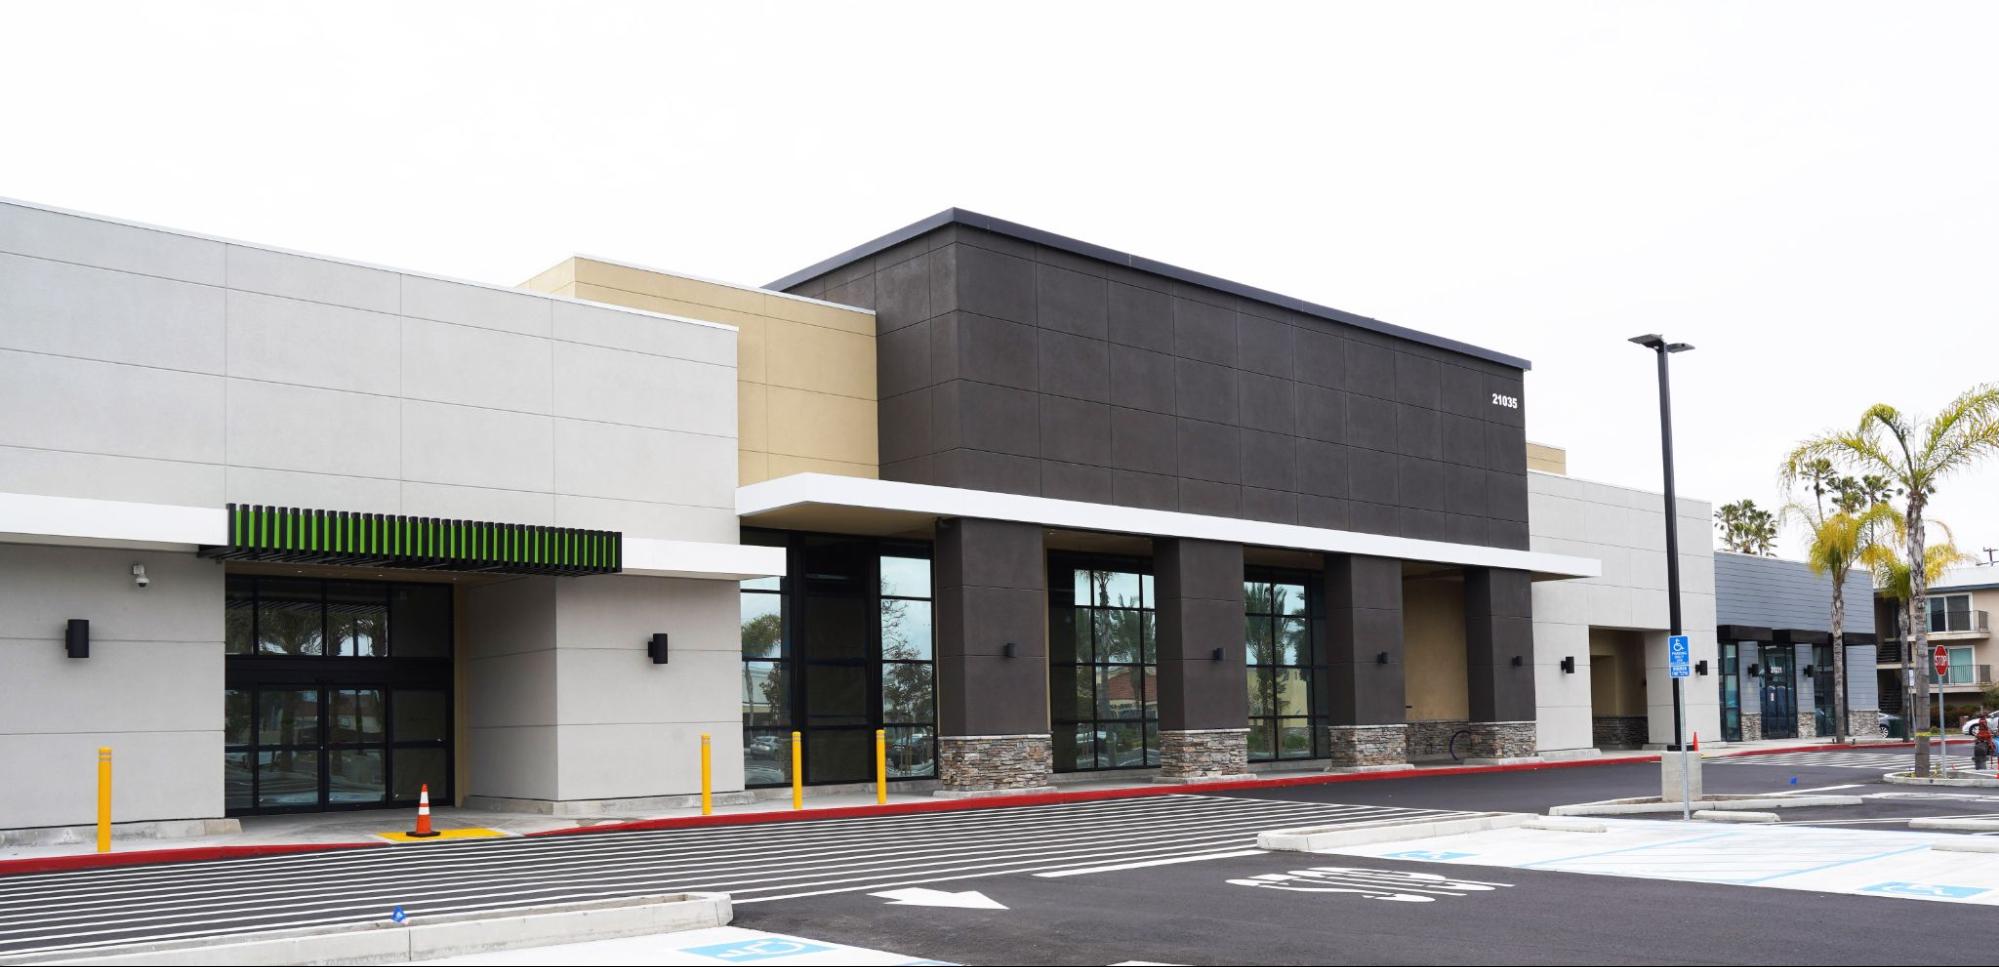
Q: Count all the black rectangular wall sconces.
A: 10